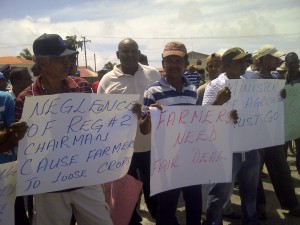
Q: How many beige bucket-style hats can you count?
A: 1